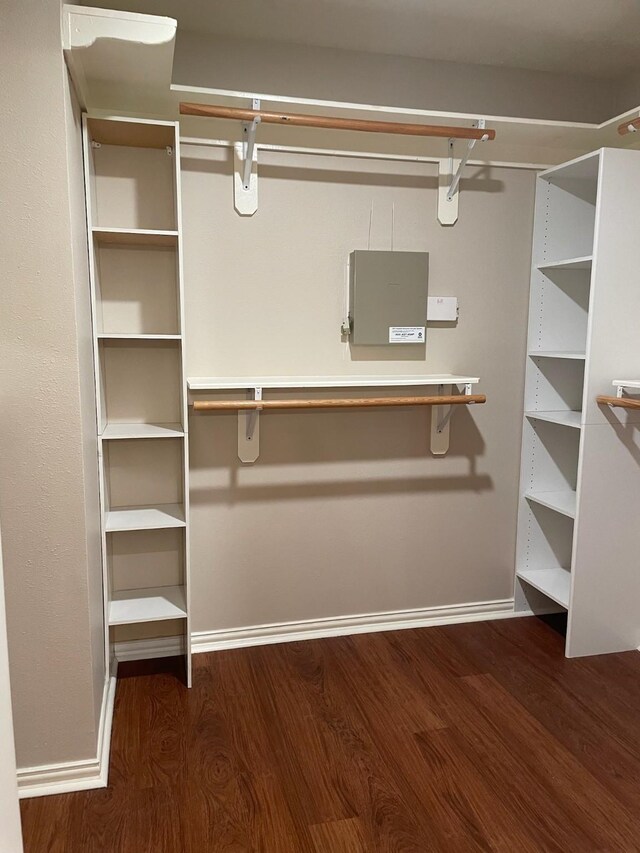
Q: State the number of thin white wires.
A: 2